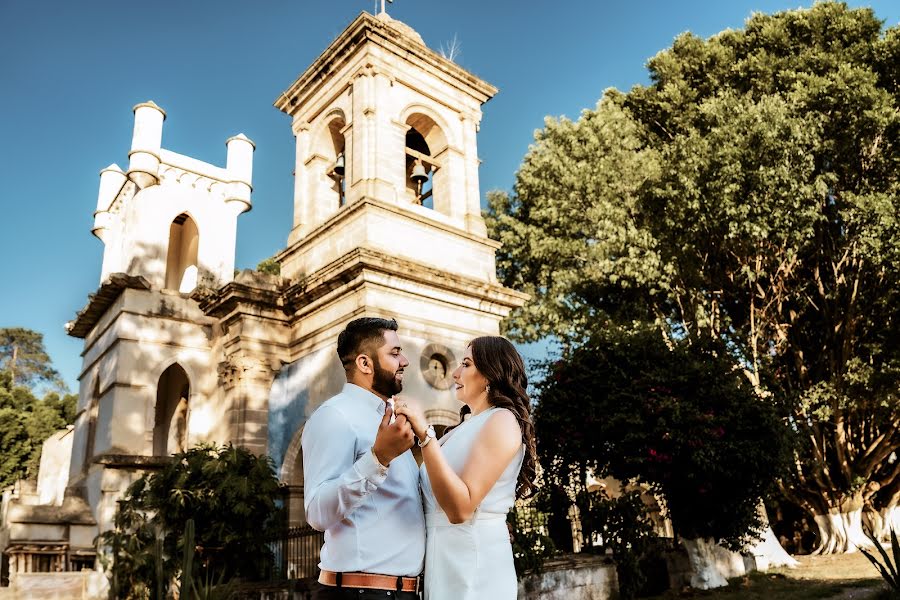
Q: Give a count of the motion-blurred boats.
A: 0